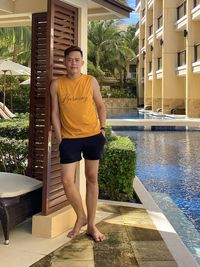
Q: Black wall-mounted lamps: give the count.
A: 4